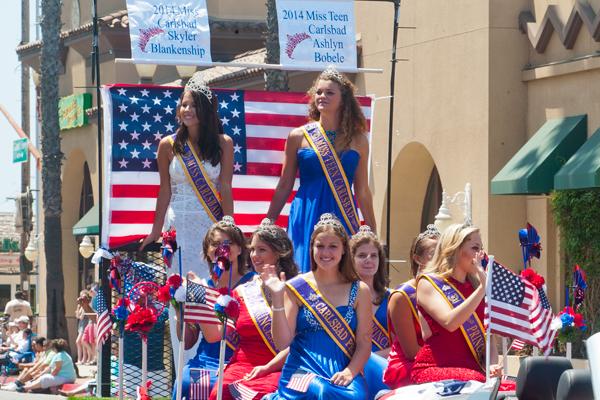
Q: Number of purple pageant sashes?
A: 8